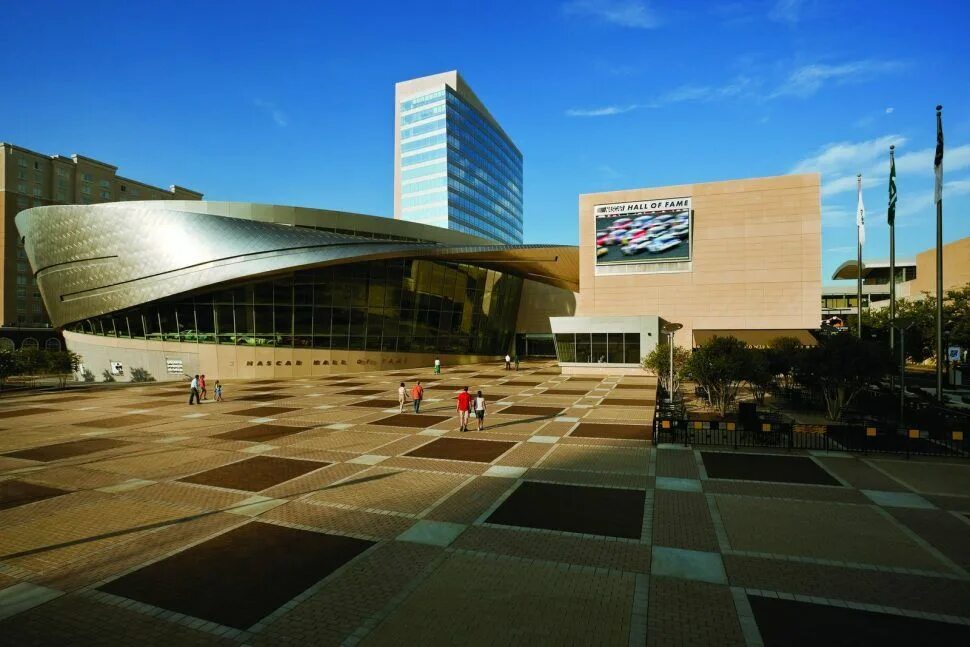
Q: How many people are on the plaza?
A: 11